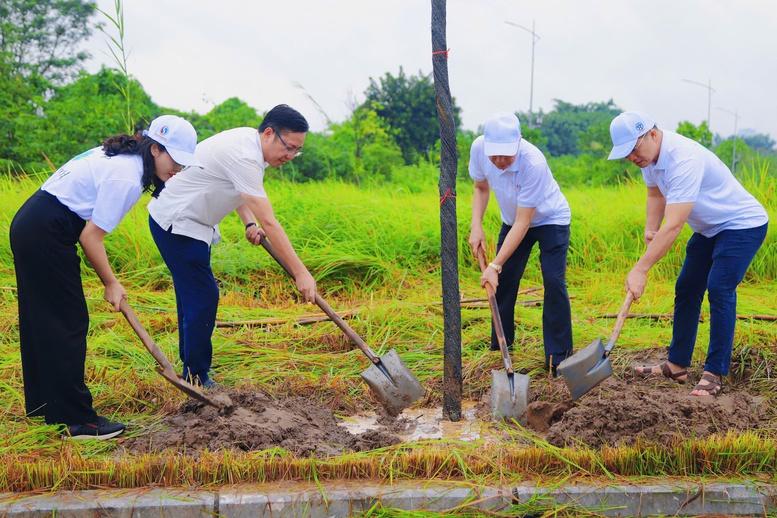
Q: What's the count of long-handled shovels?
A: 4